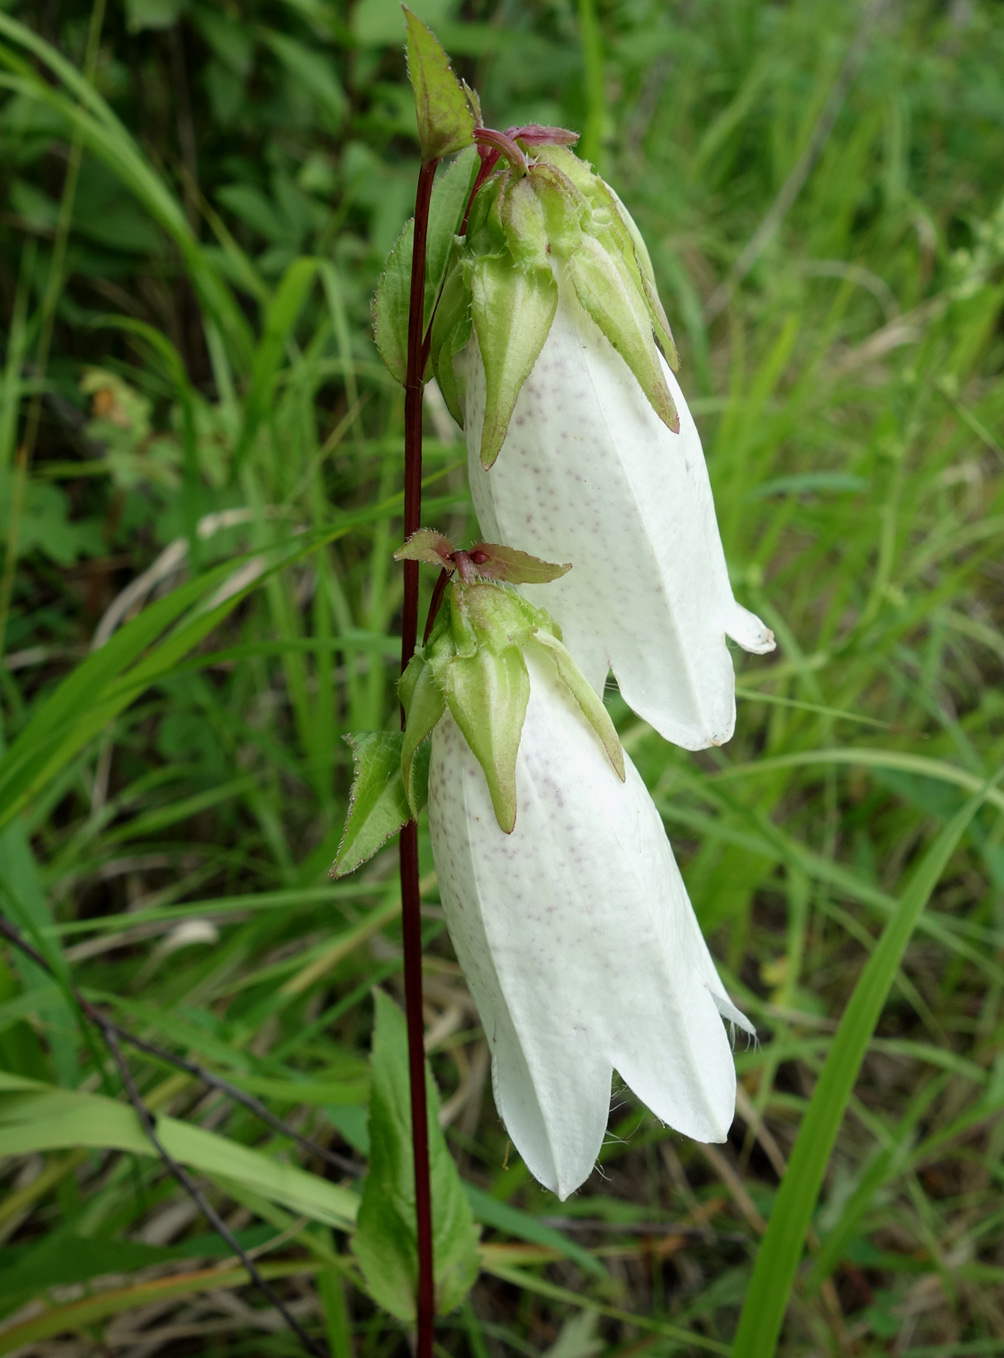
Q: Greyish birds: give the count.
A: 0